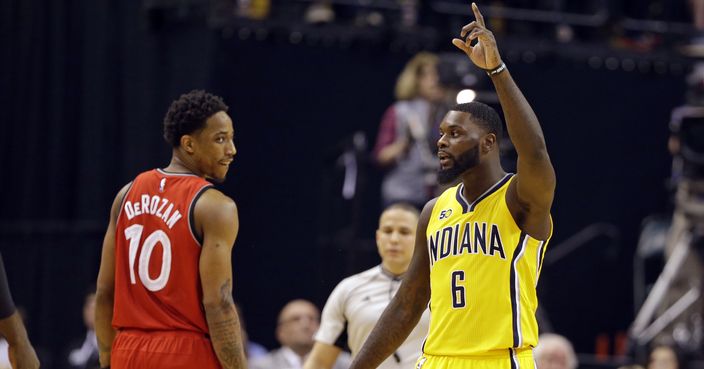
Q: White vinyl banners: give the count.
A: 0